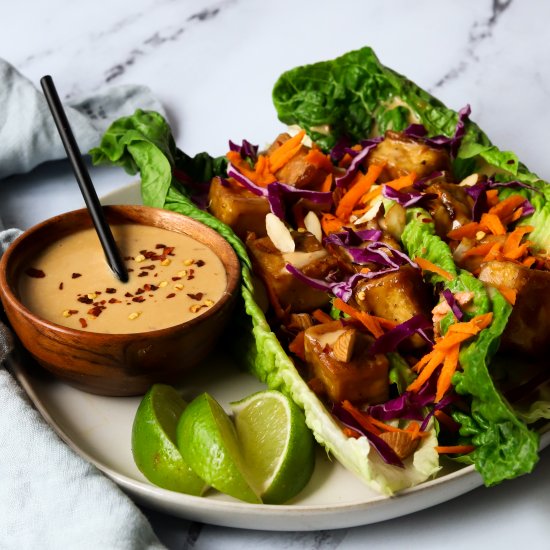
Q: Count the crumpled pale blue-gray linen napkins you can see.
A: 1